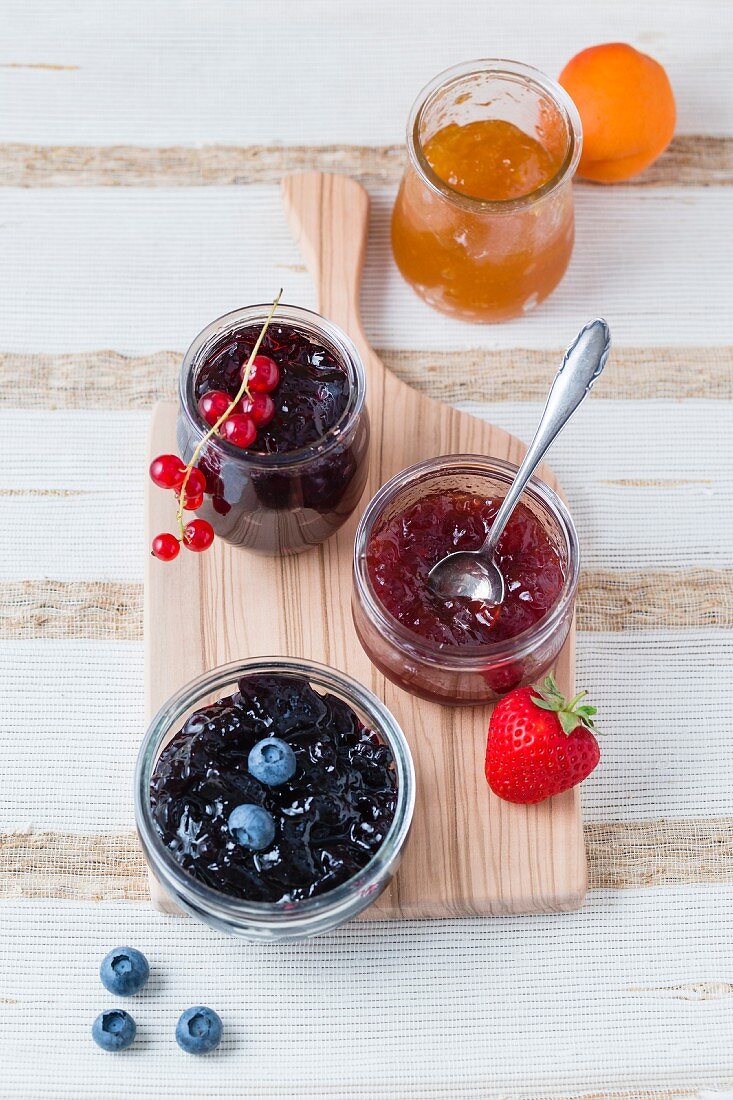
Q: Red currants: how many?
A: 9